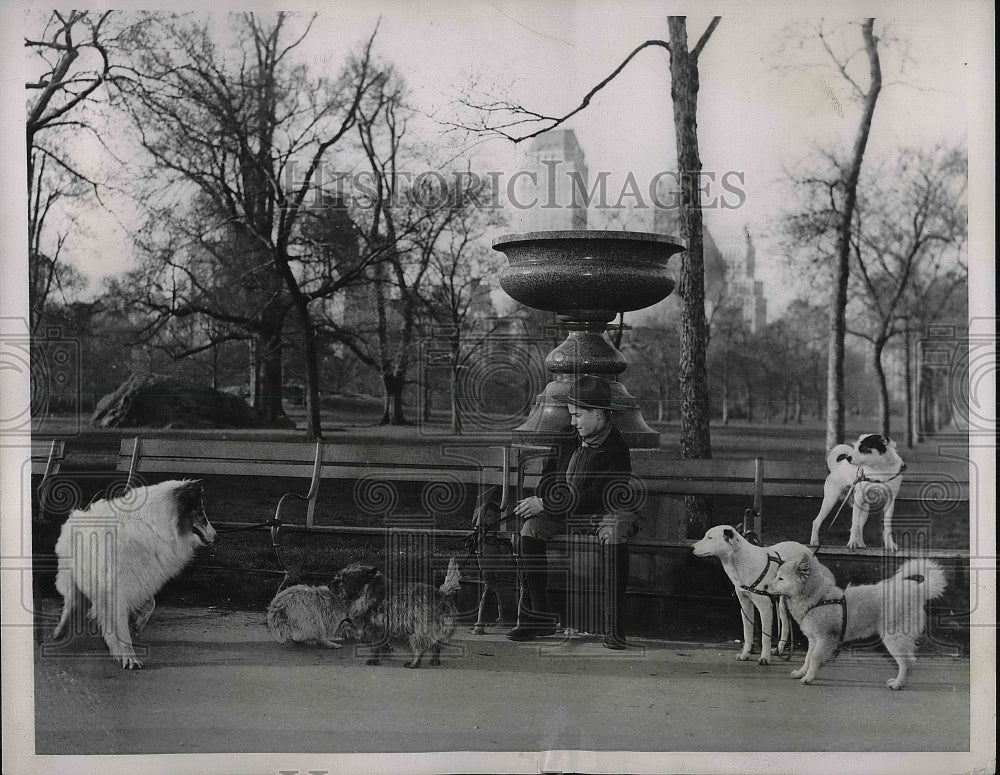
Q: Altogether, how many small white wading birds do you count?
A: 0